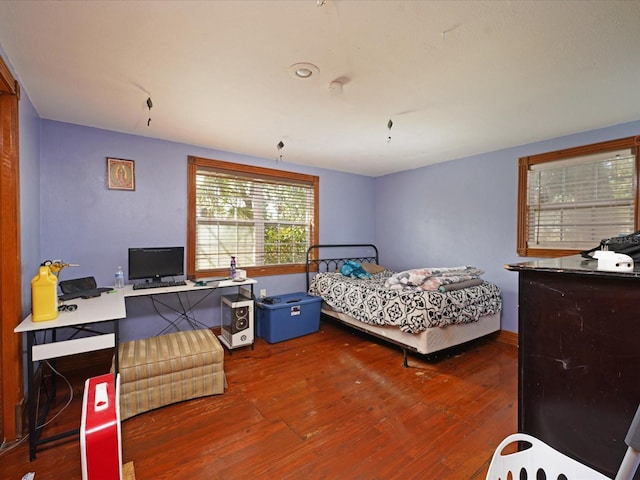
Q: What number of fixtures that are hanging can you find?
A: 3